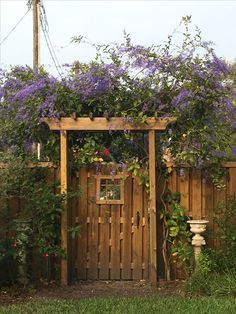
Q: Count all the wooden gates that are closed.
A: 1